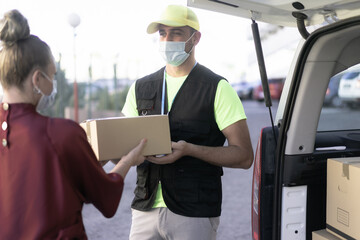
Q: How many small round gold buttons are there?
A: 3